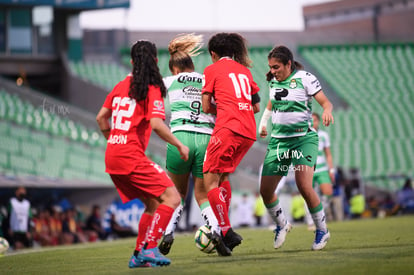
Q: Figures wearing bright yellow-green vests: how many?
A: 3